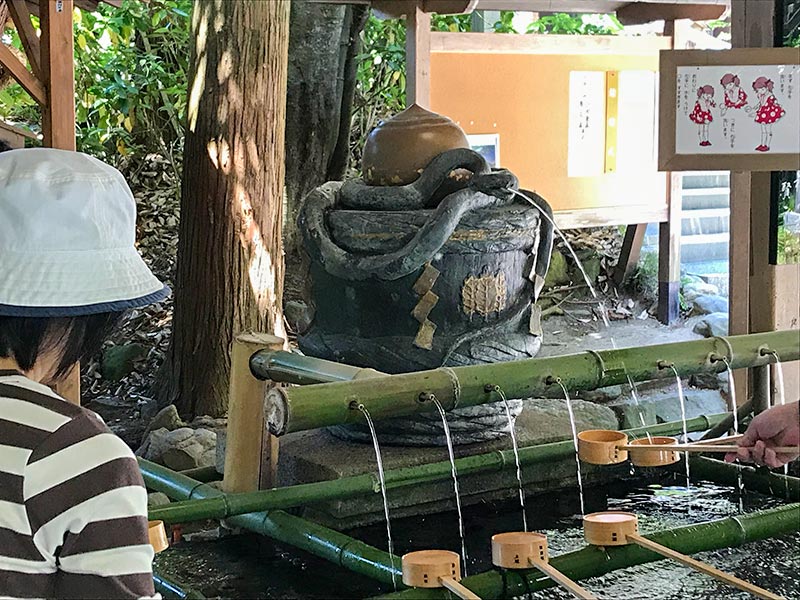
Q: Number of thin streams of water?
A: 8